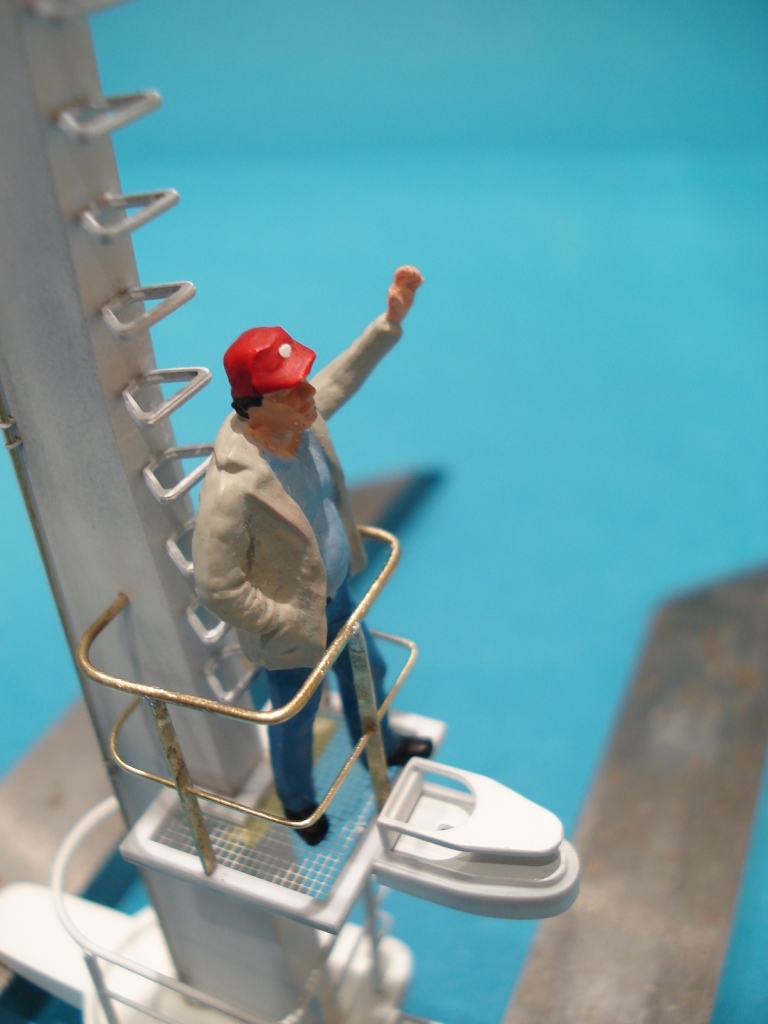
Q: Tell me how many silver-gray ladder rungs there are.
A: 9